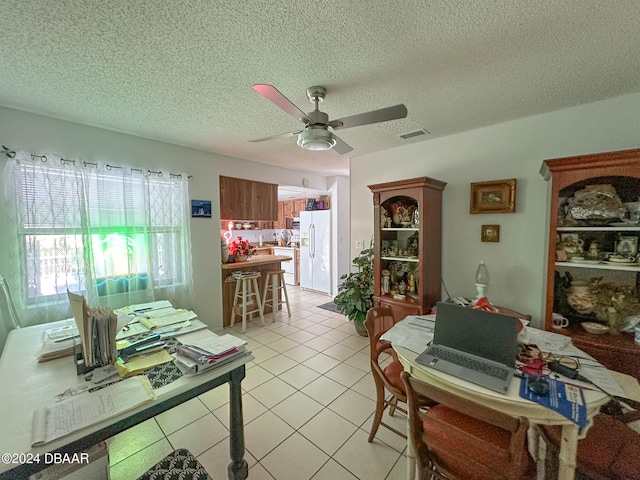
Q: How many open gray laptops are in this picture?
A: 1